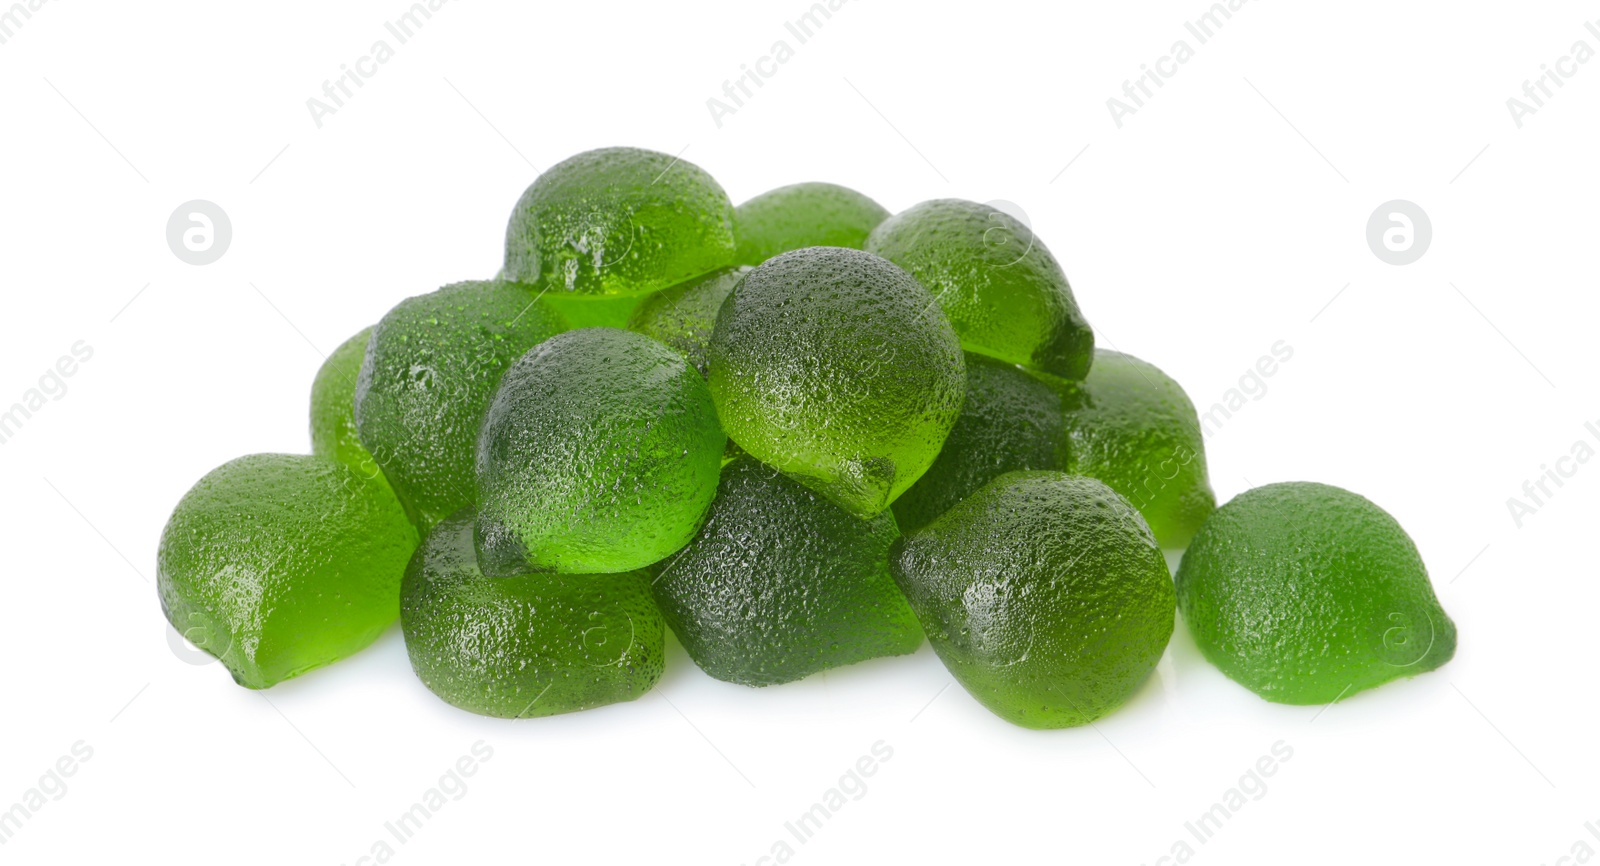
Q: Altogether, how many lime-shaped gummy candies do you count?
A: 15